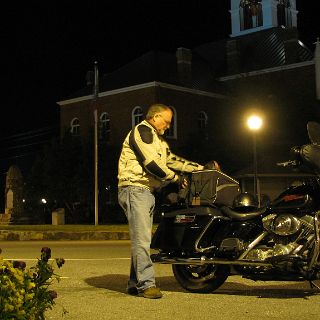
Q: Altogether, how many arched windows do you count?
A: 5